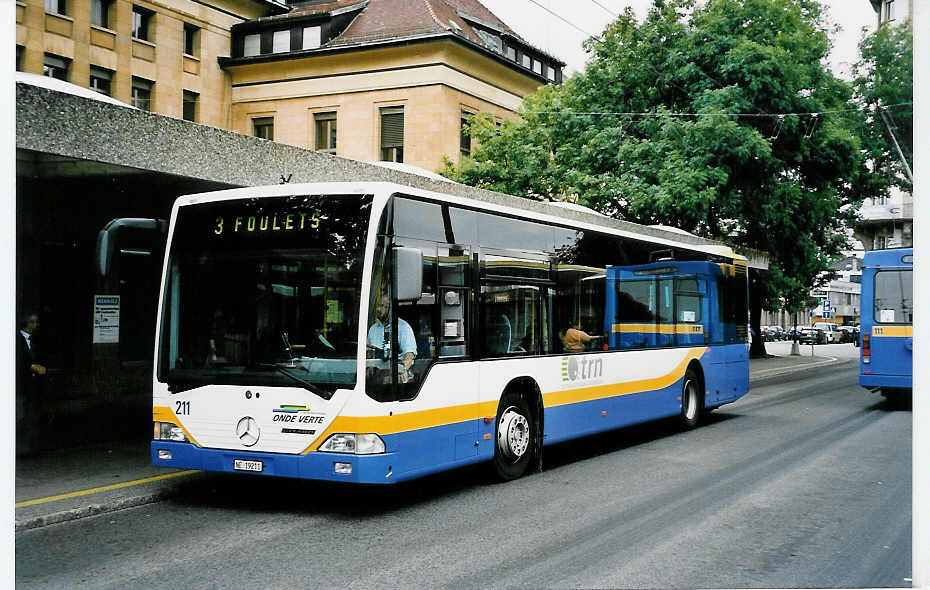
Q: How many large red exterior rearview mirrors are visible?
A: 0